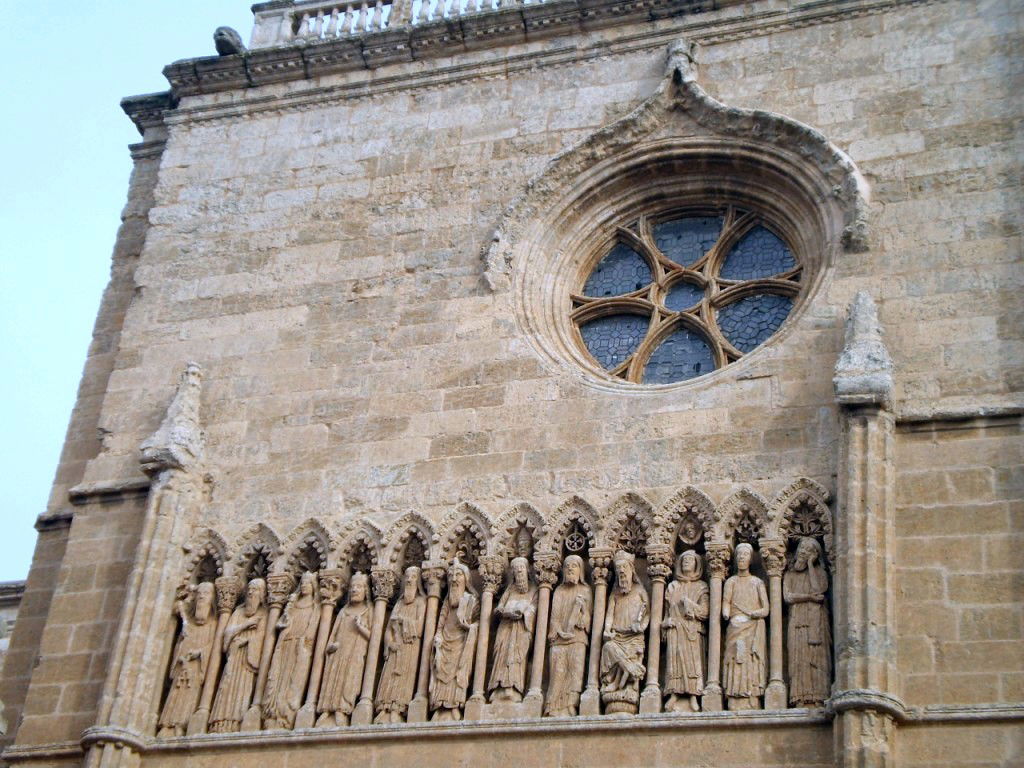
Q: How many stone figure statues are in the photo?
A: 12